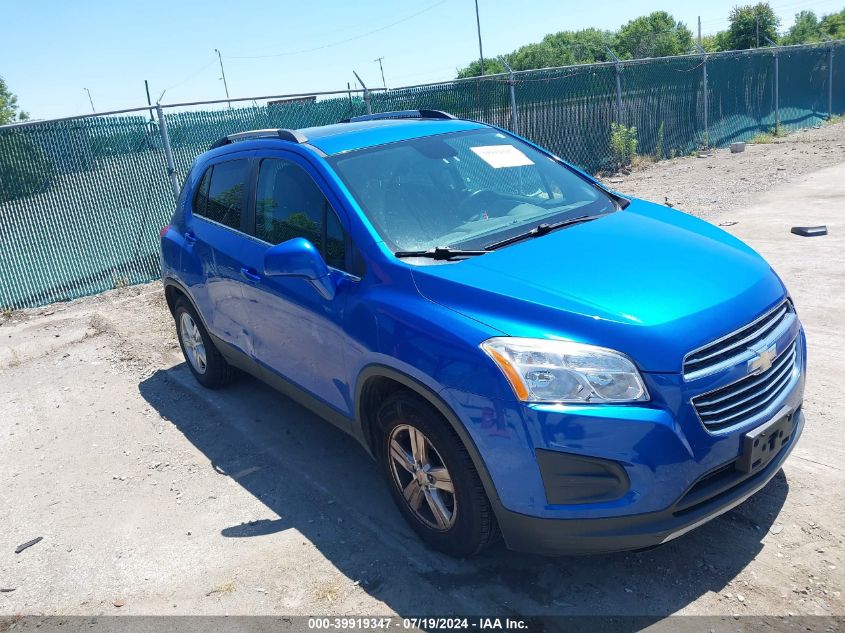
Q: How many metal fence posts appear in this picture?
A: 7